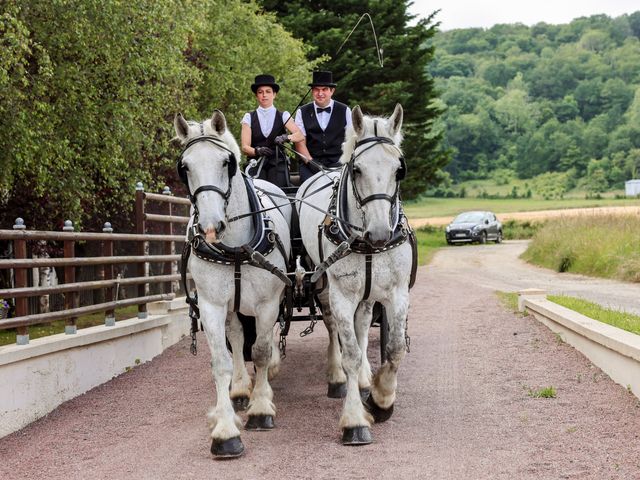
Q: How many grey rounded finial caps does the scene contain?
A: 5